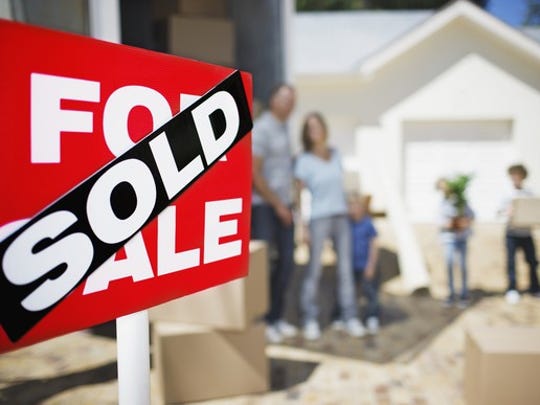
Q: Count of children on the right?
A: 2